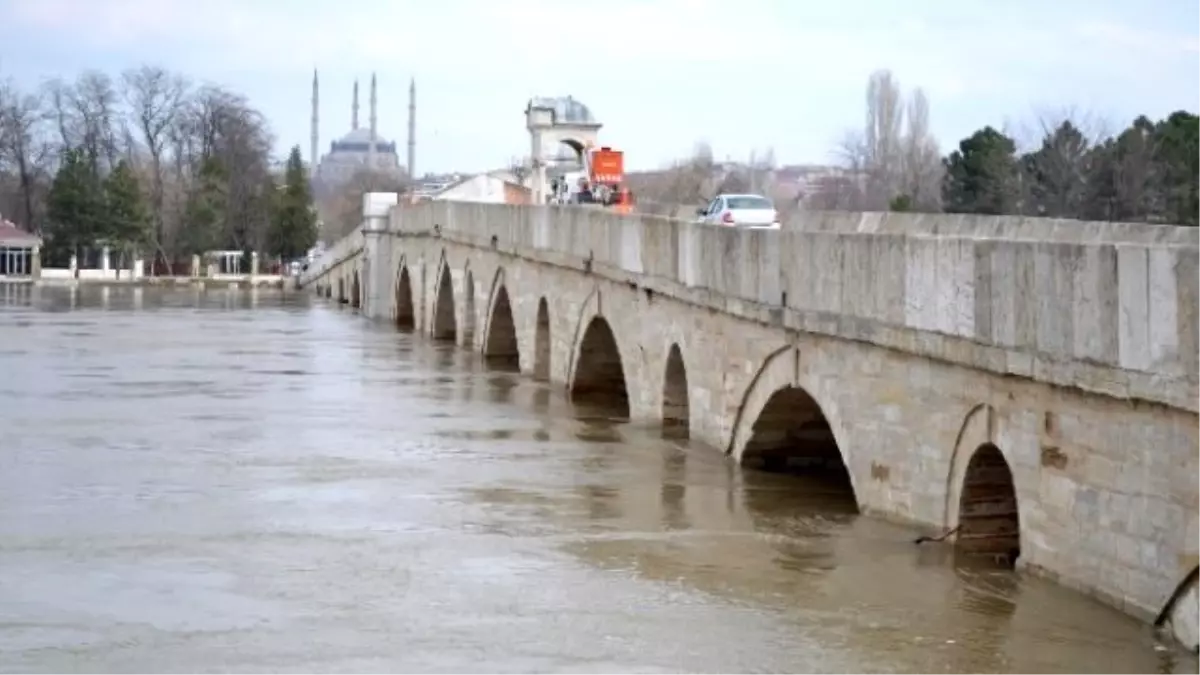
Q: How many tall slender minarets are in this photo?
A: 4